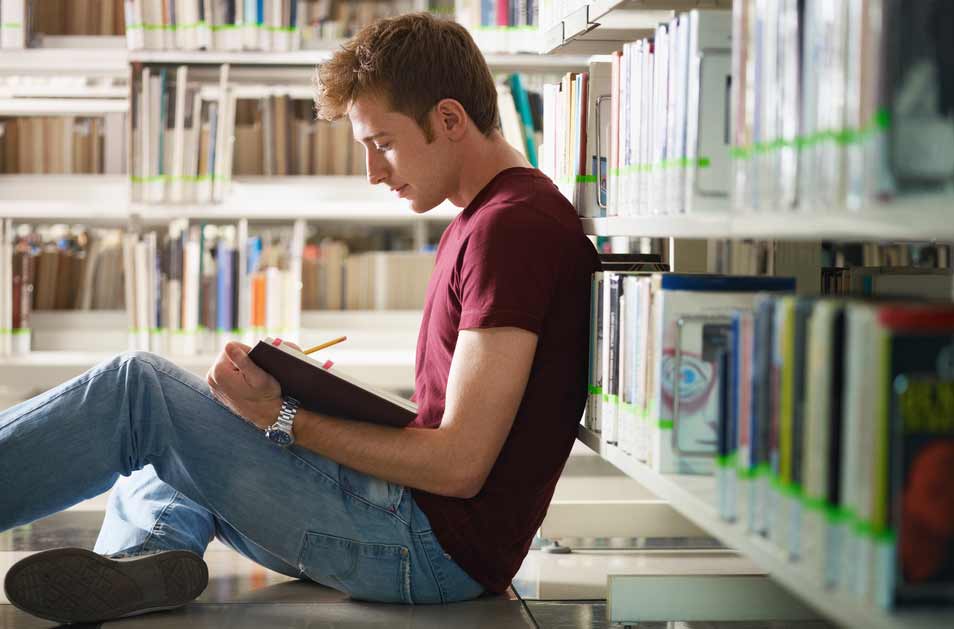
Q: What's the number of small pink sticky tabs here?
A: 2